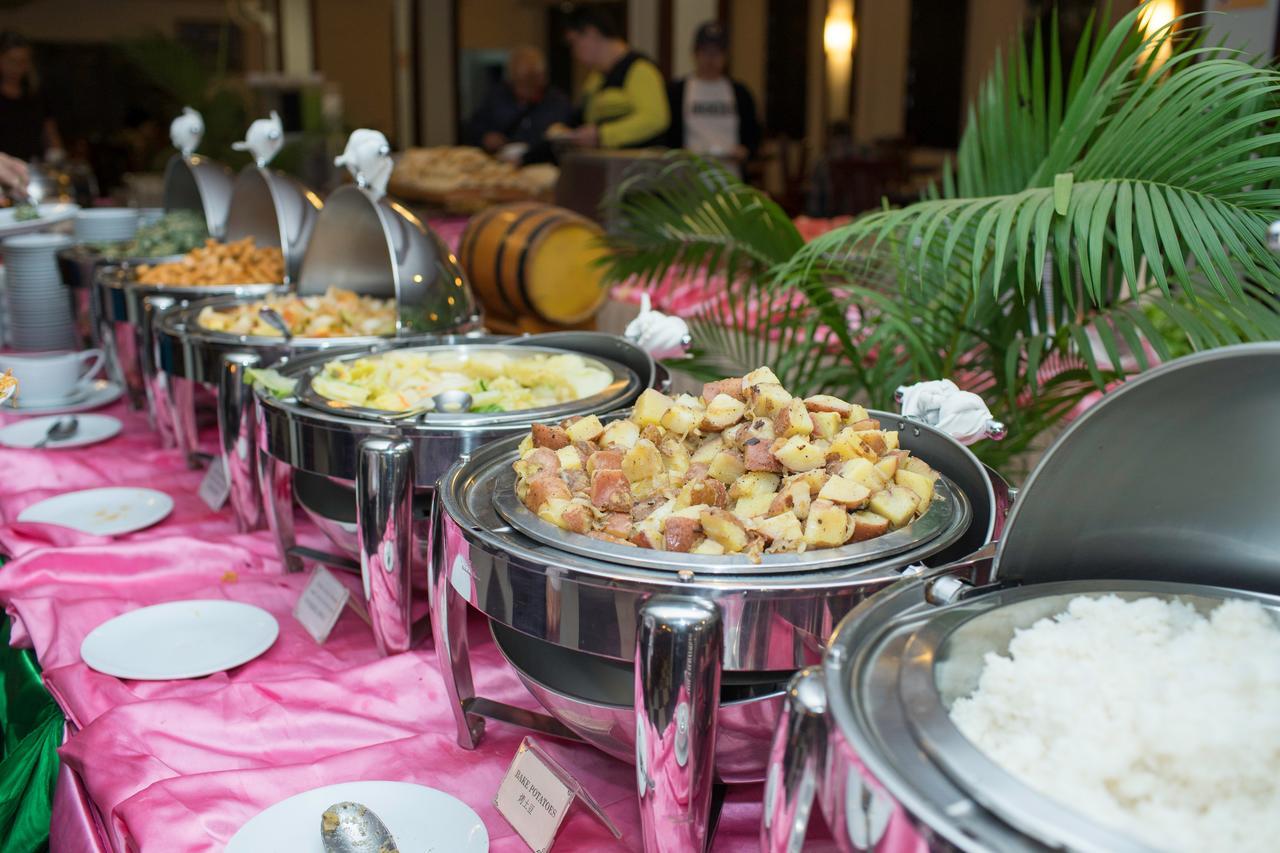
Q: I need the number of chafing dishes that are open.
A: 6